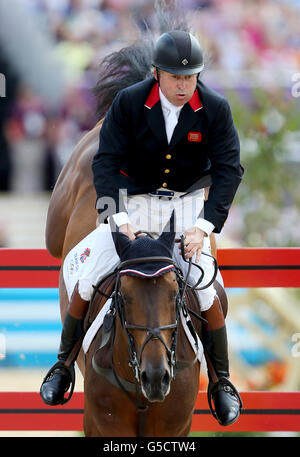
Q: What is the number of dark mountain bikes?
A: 0